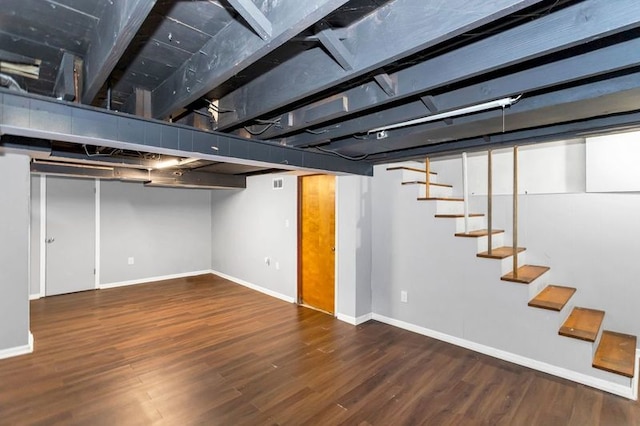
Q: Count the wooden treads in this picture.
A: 10